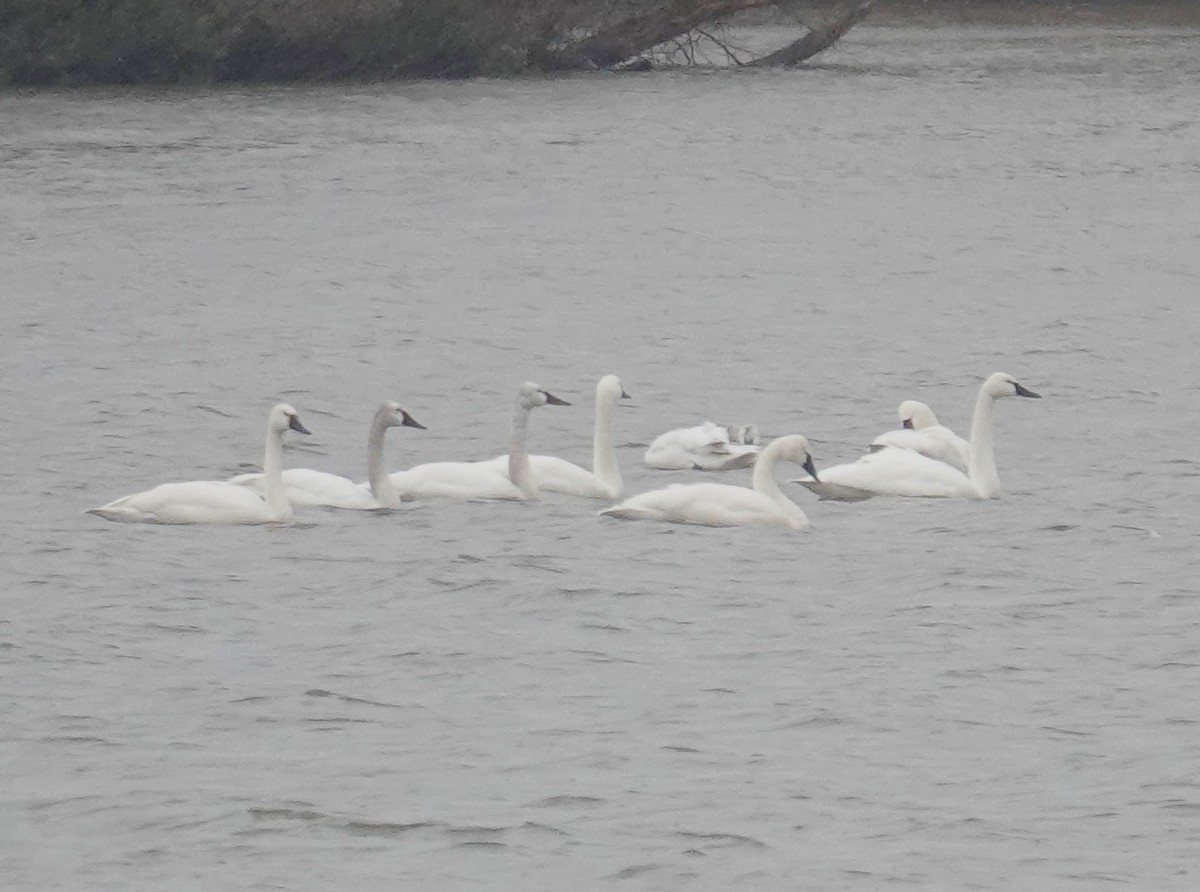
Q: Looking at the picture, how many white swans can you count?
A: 8